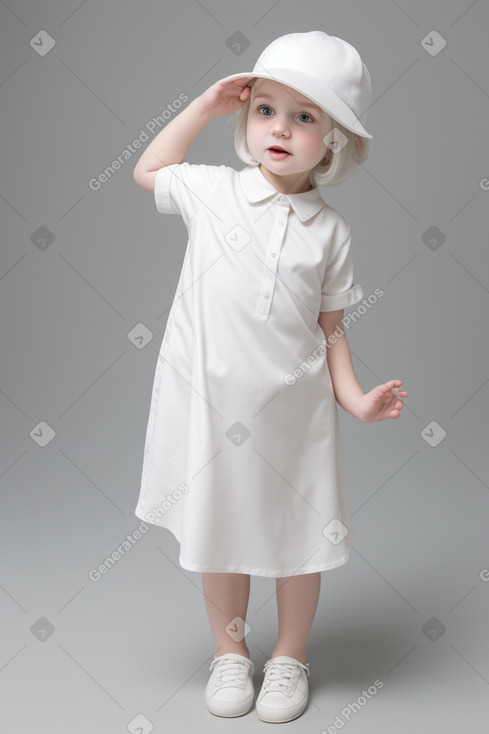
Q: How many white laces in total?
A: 2